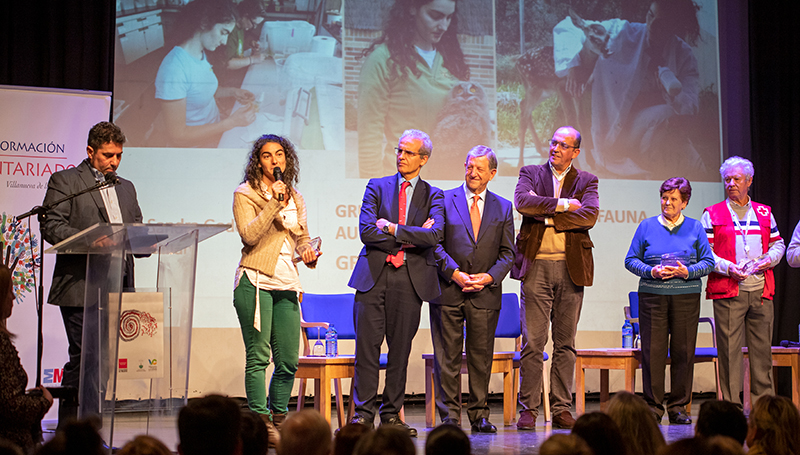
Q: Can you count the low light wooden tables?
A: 4